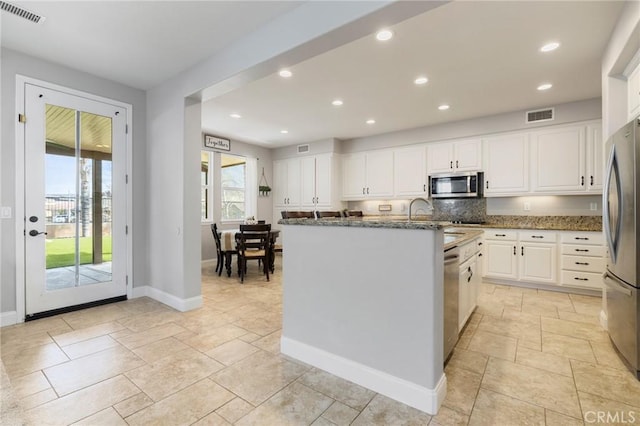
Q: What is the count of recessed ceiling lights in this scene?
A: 10